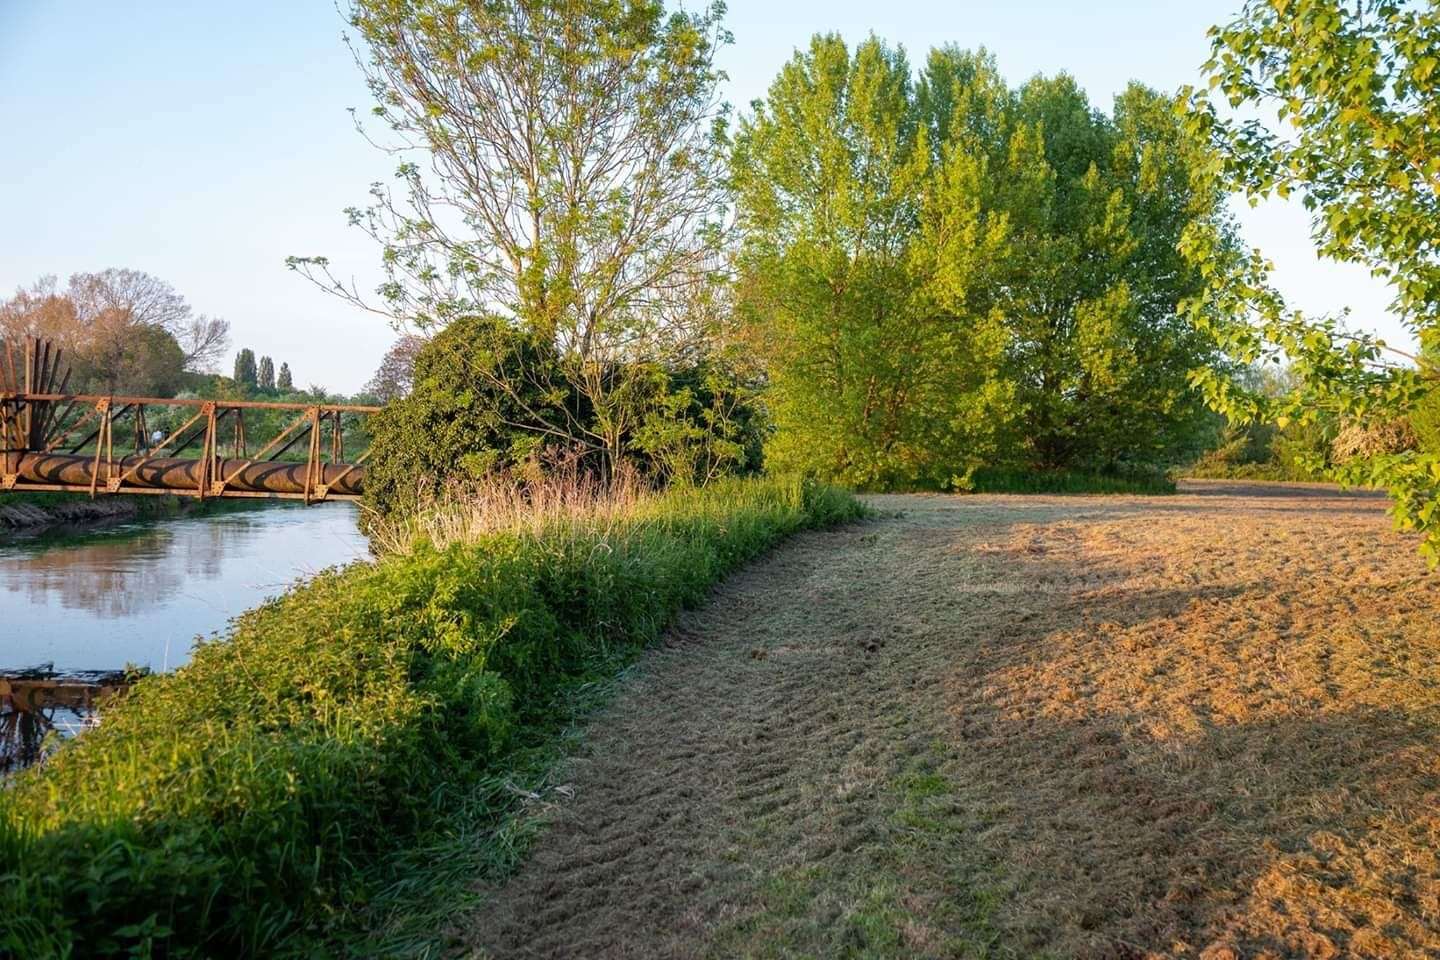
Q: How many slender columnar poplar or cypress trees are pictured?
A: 3